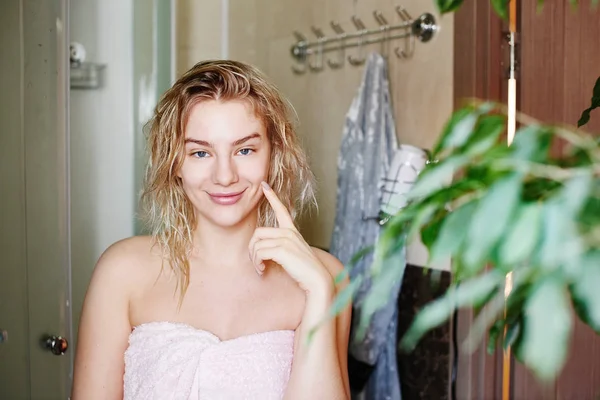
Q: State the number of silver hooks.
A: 6